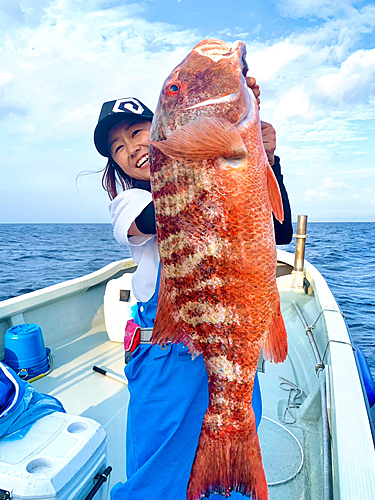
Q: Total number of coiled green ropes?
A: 0